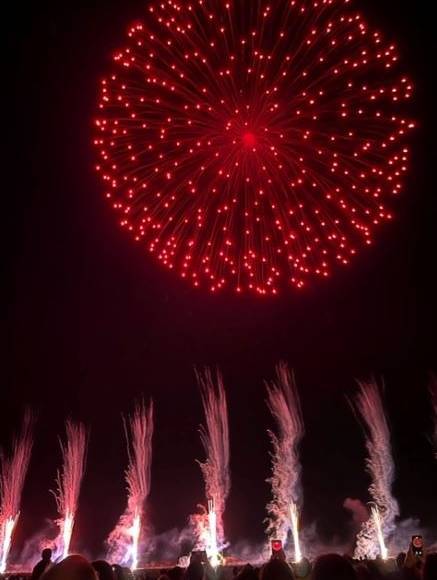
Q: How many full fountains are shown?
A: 6